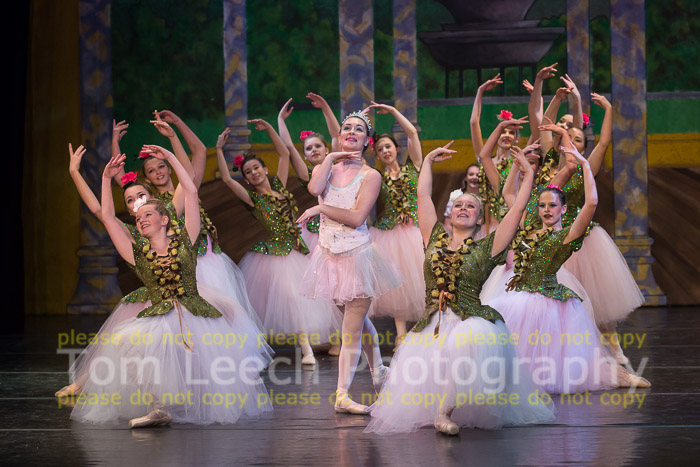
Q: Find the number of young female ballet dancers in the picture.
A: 14